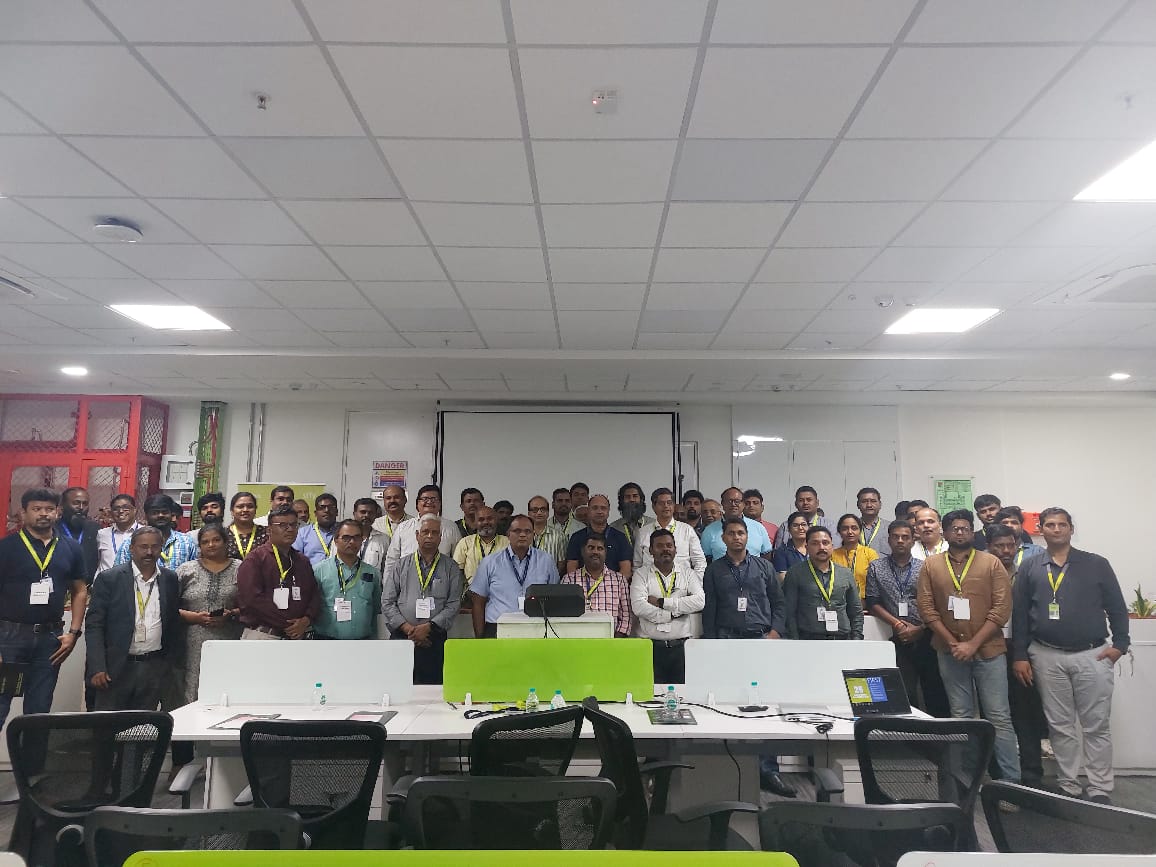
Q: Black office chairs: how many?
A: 9